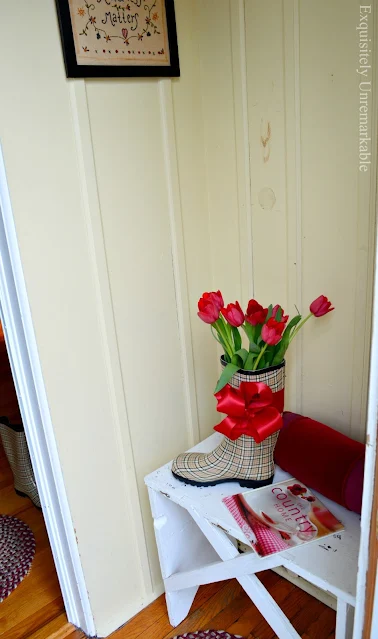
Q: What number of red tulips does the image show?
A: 7